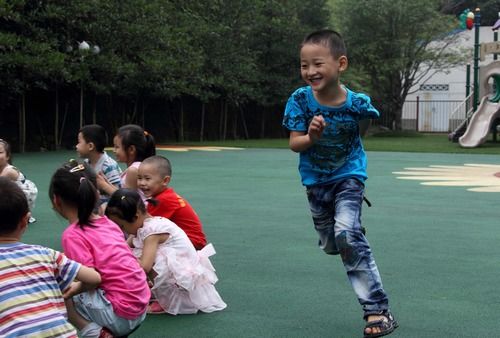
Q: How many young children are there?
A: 8